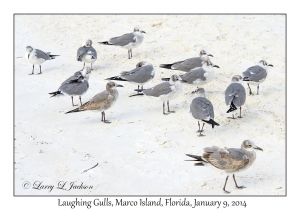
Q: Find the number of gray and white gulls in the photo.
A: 11